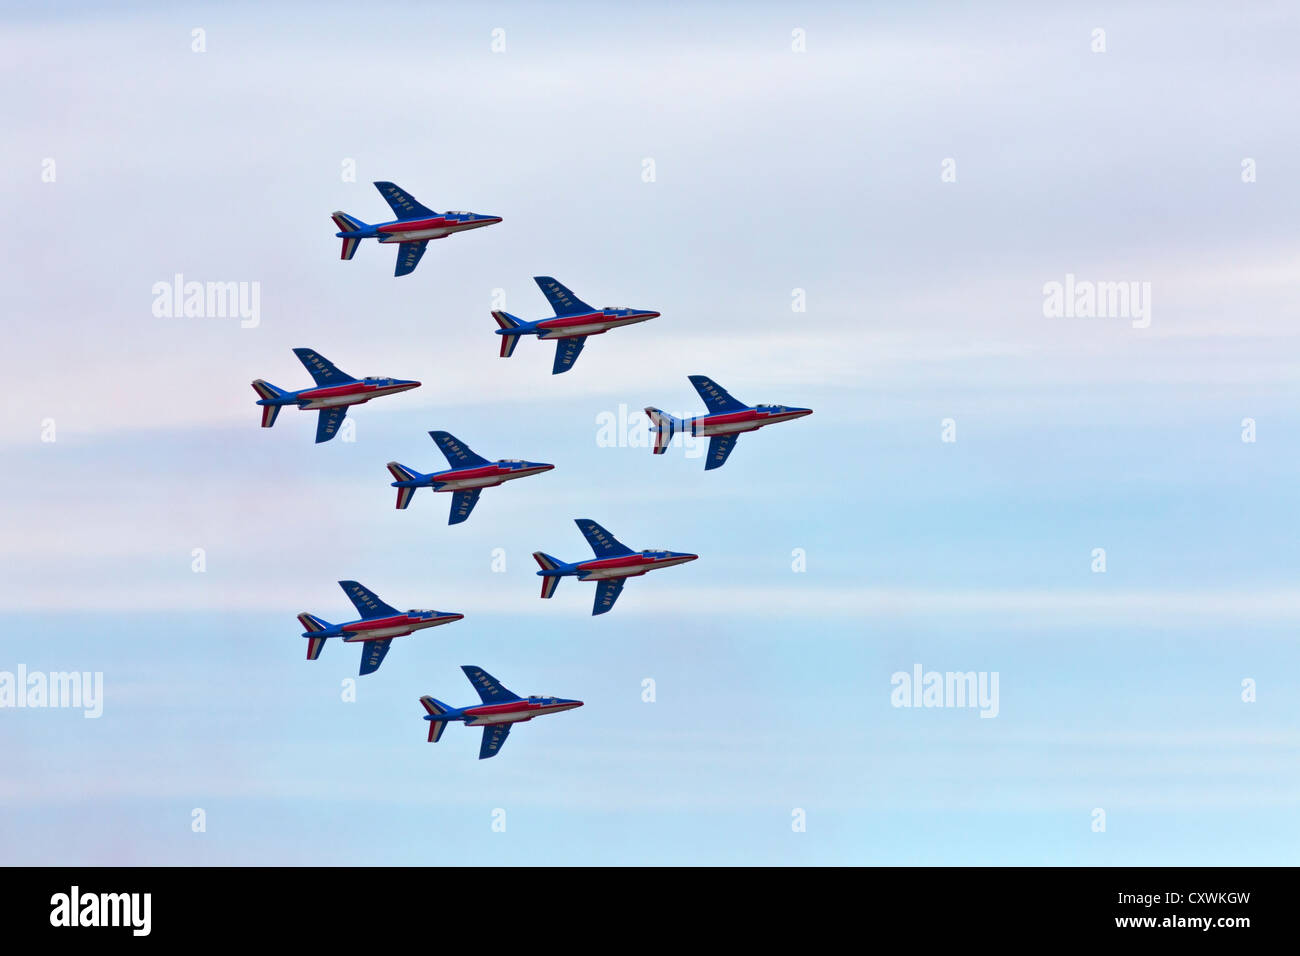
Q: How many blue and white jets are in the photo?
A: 8